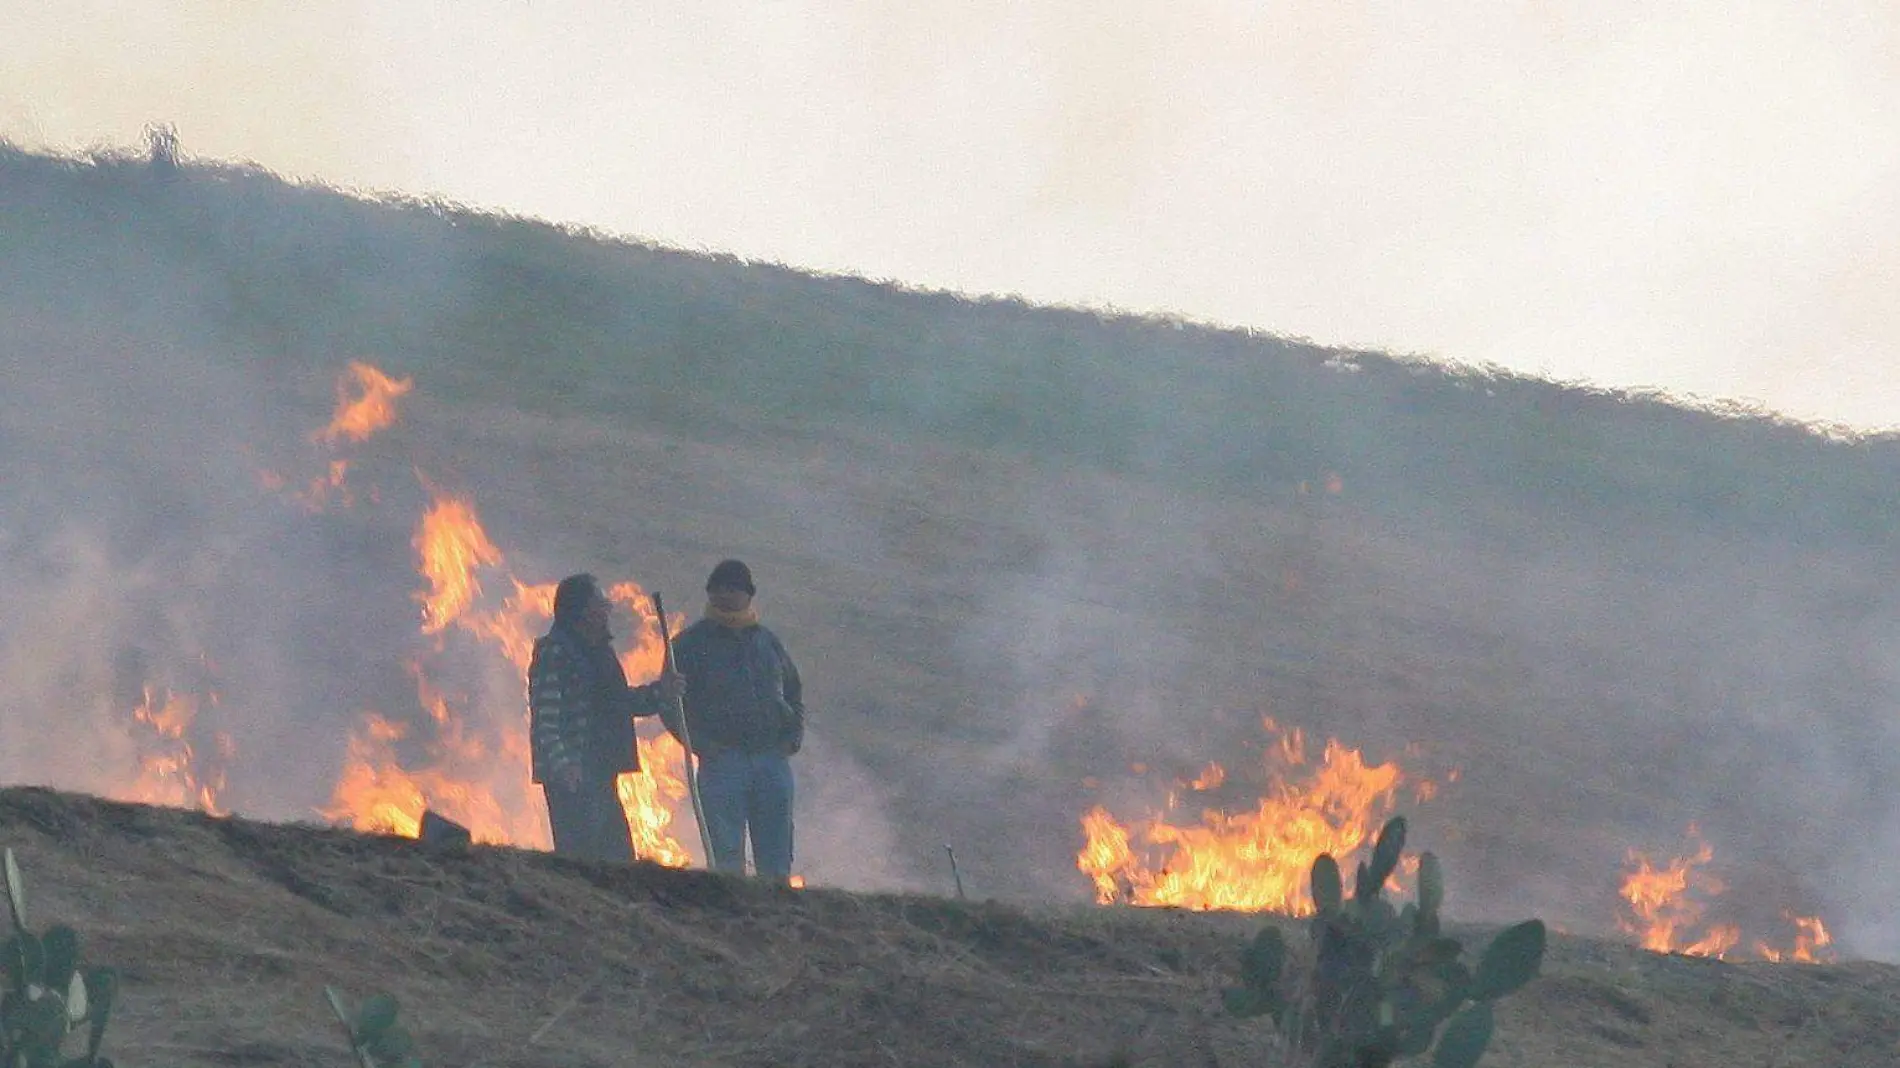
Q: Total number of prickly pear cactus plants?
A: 3